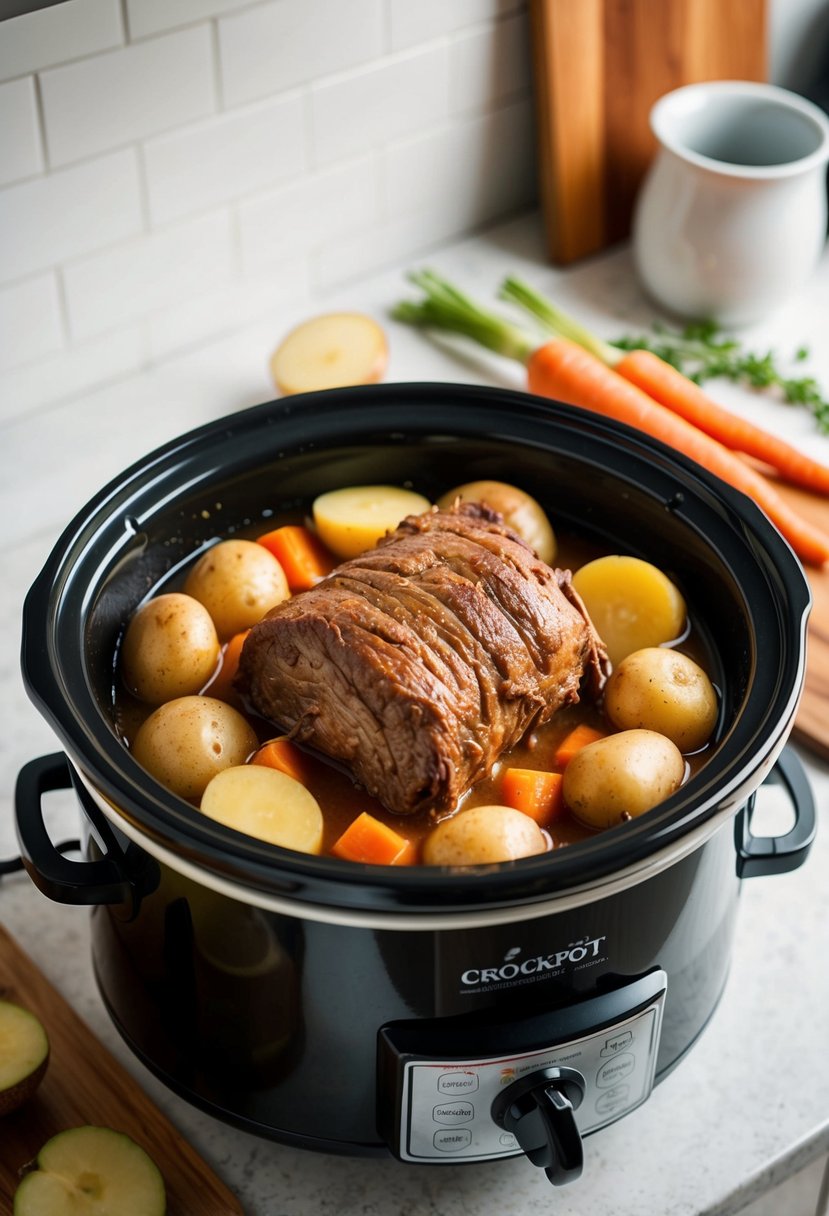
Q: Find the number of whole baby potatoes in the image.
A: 7